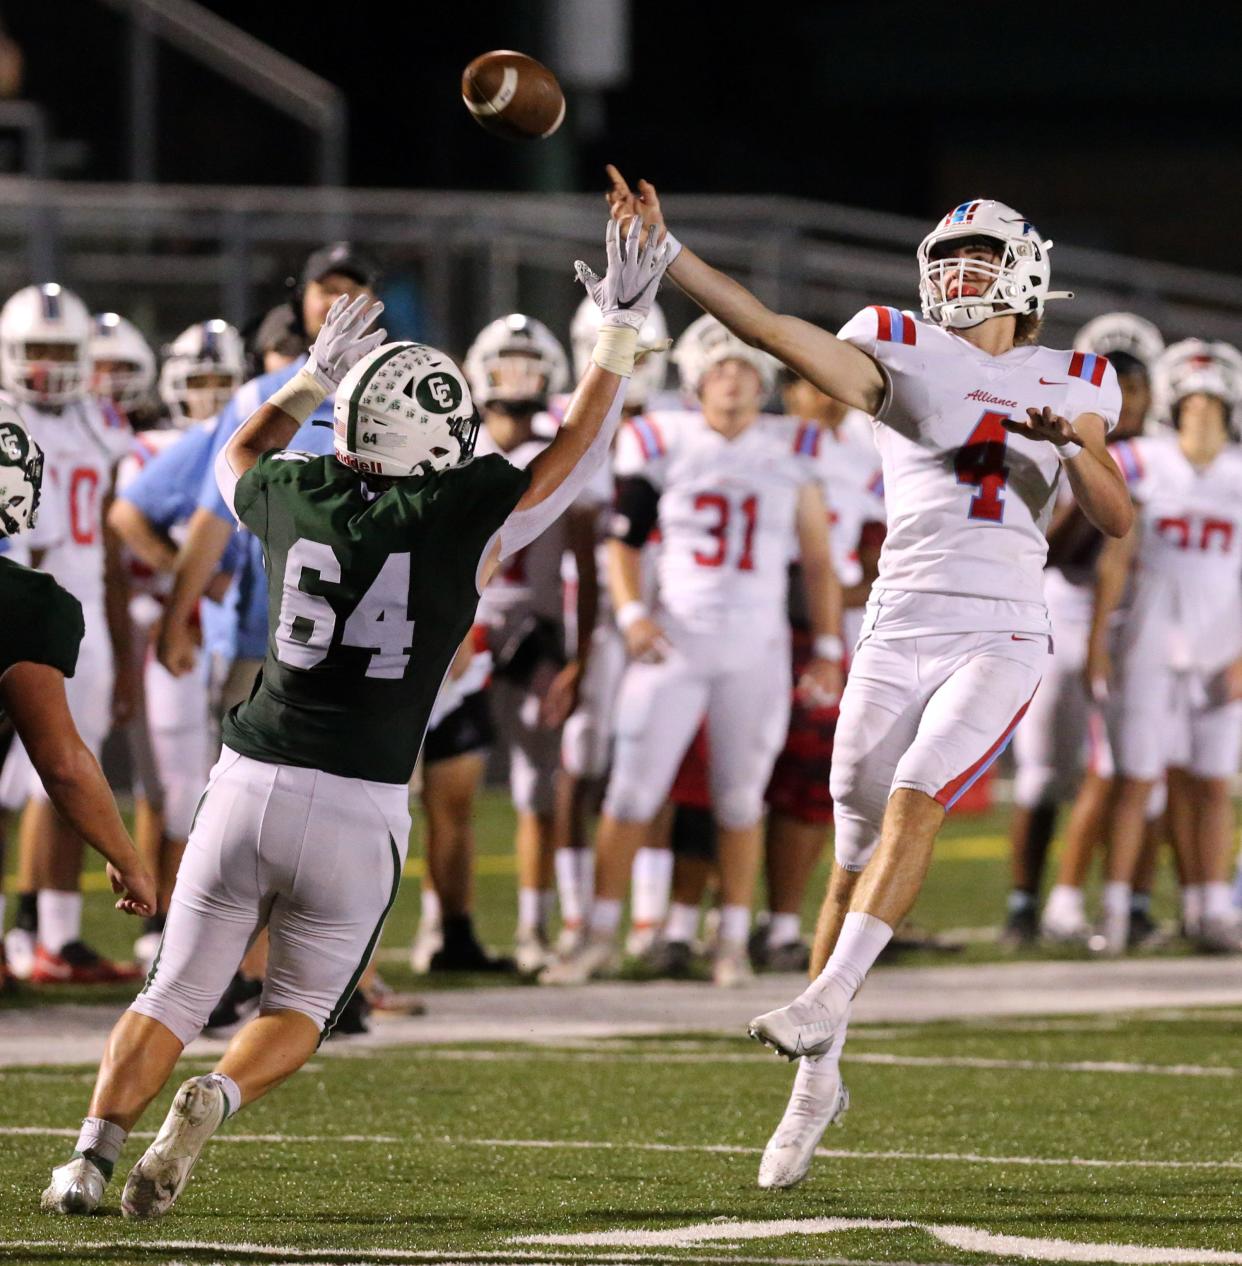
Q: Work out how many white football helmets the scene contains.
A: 11